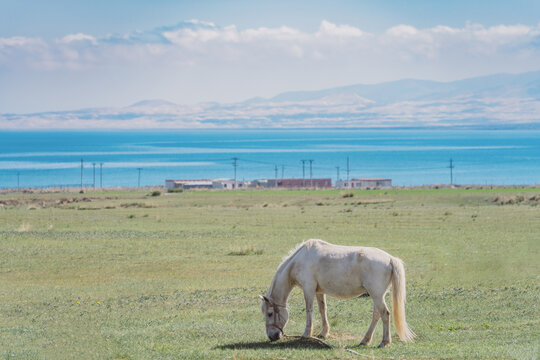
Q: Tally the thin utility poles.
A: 13